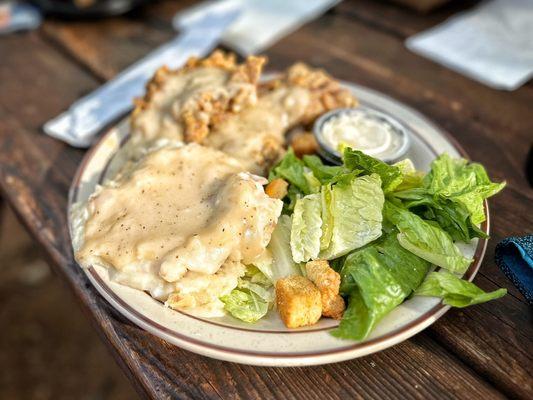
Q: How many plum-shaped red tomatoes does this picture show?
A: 0